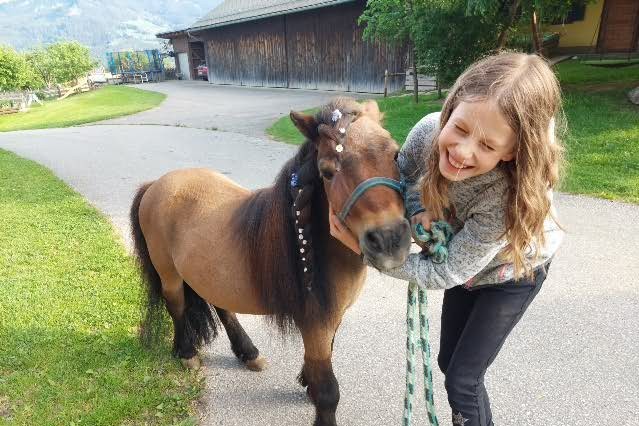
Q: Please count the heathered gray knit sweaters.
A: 1